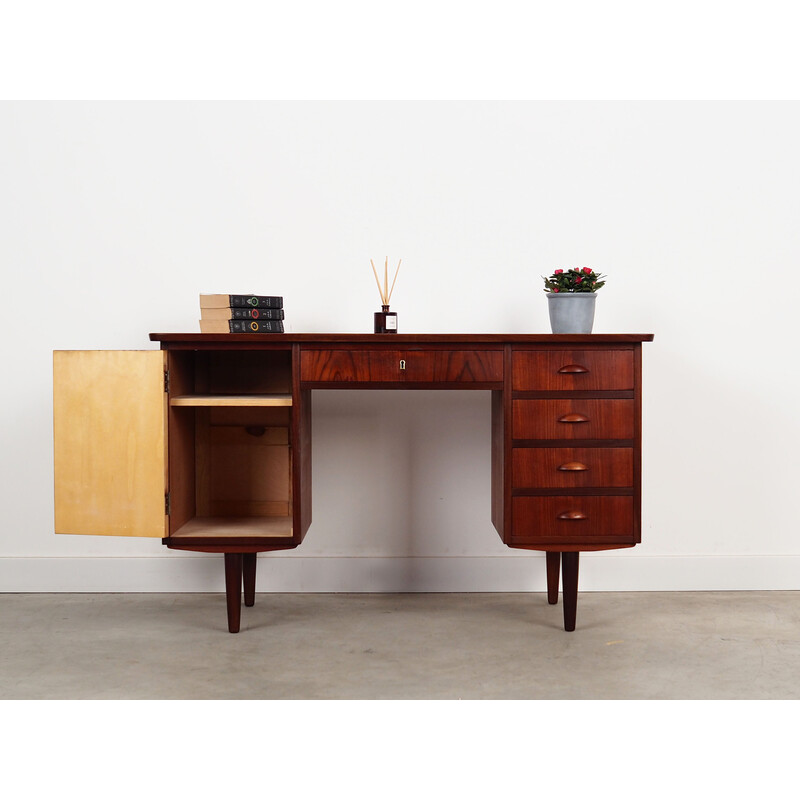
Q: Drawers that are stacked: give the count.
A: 4